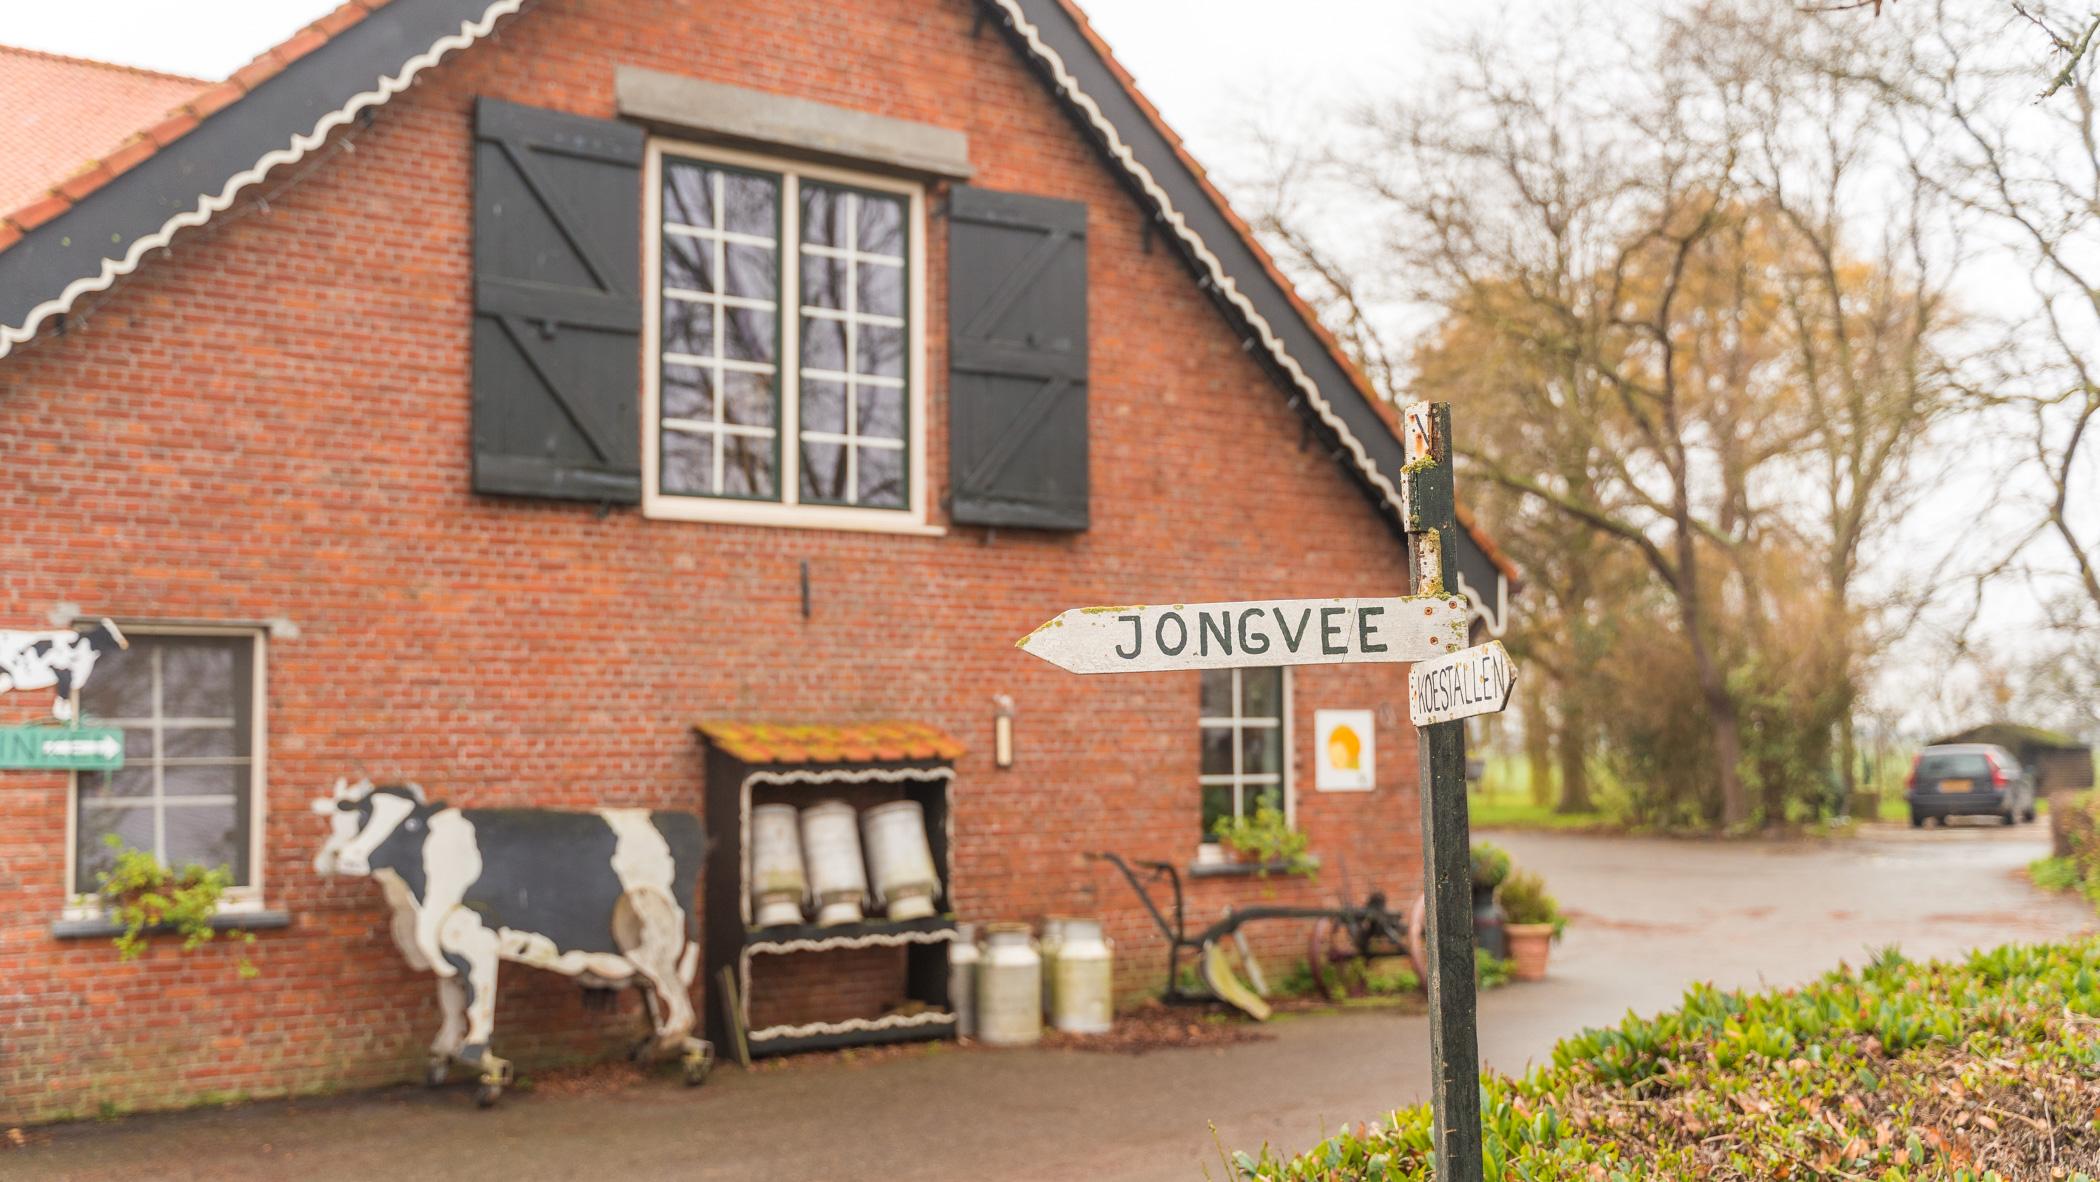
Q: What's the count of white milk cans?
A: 7